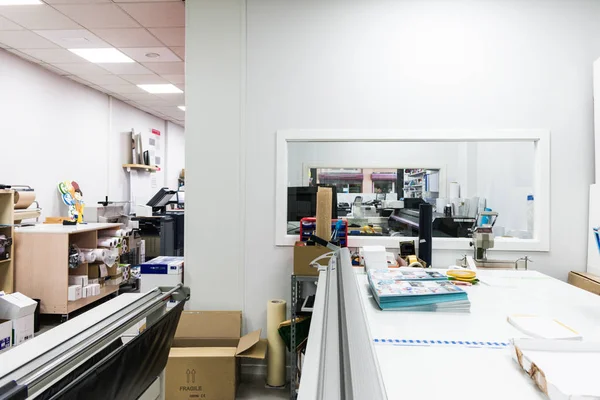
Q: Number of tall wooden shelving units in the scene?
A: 1